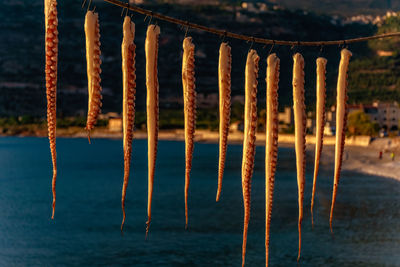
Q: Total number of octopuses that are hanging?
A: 11